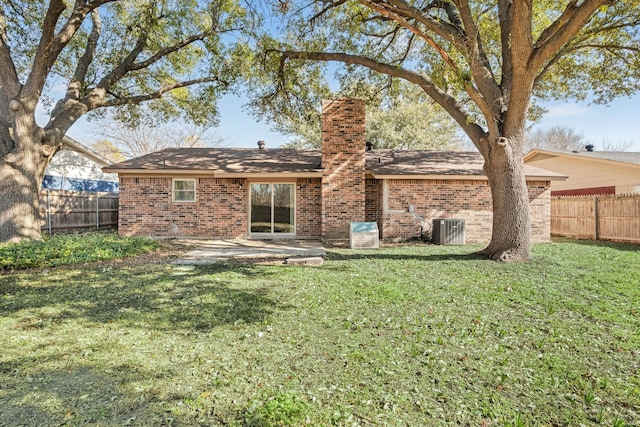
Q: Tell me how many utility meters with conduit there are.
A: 1